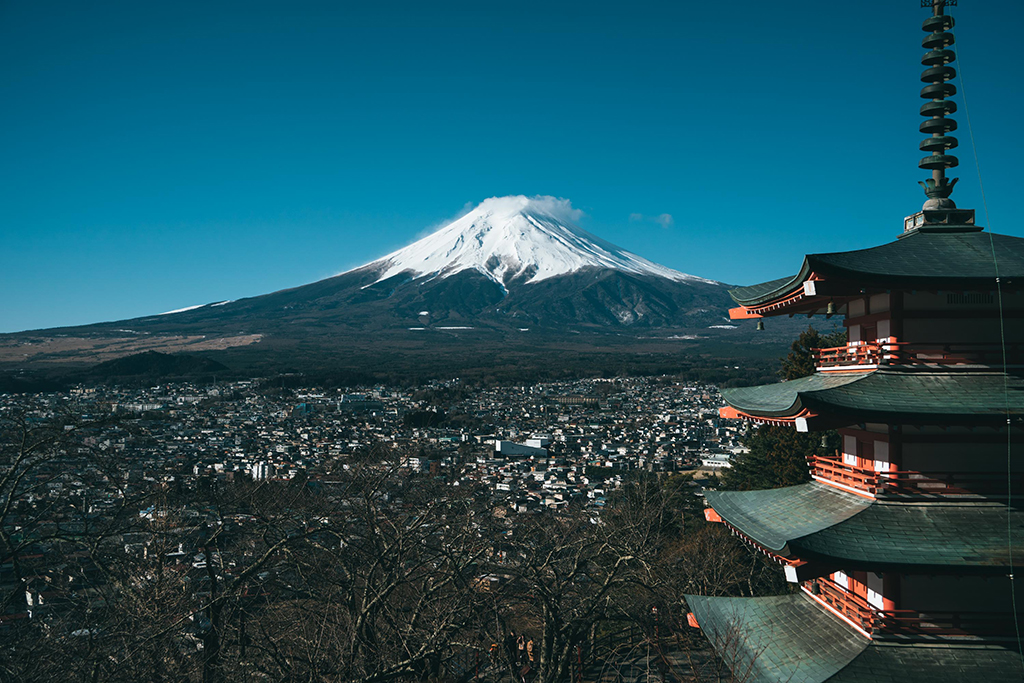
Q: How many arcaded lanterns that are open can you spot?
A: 0